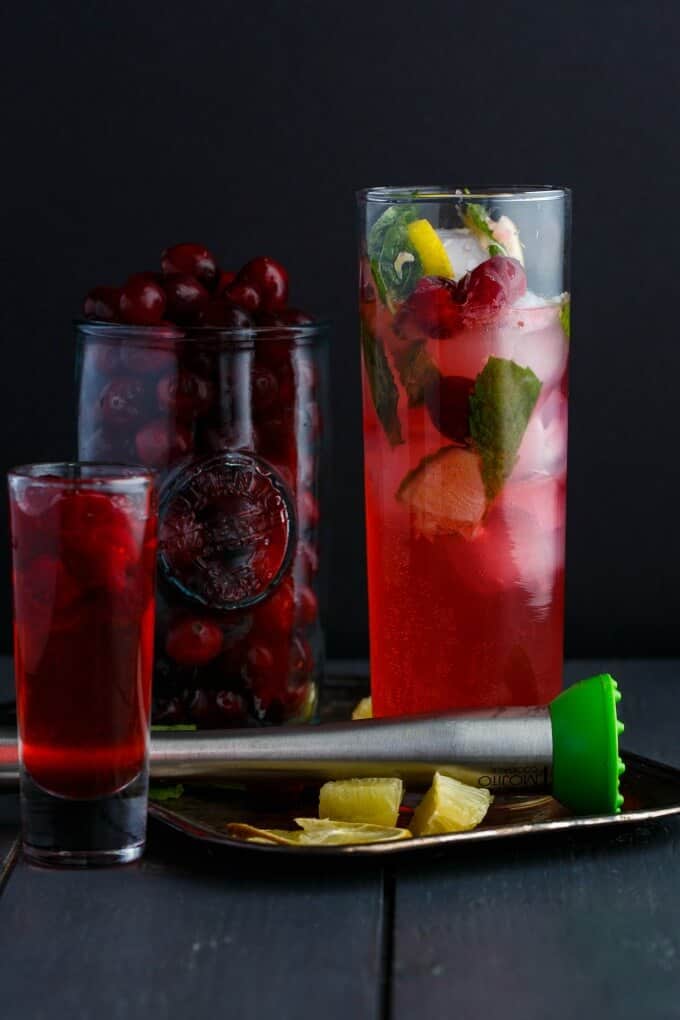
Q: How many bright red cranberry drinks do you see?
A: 2